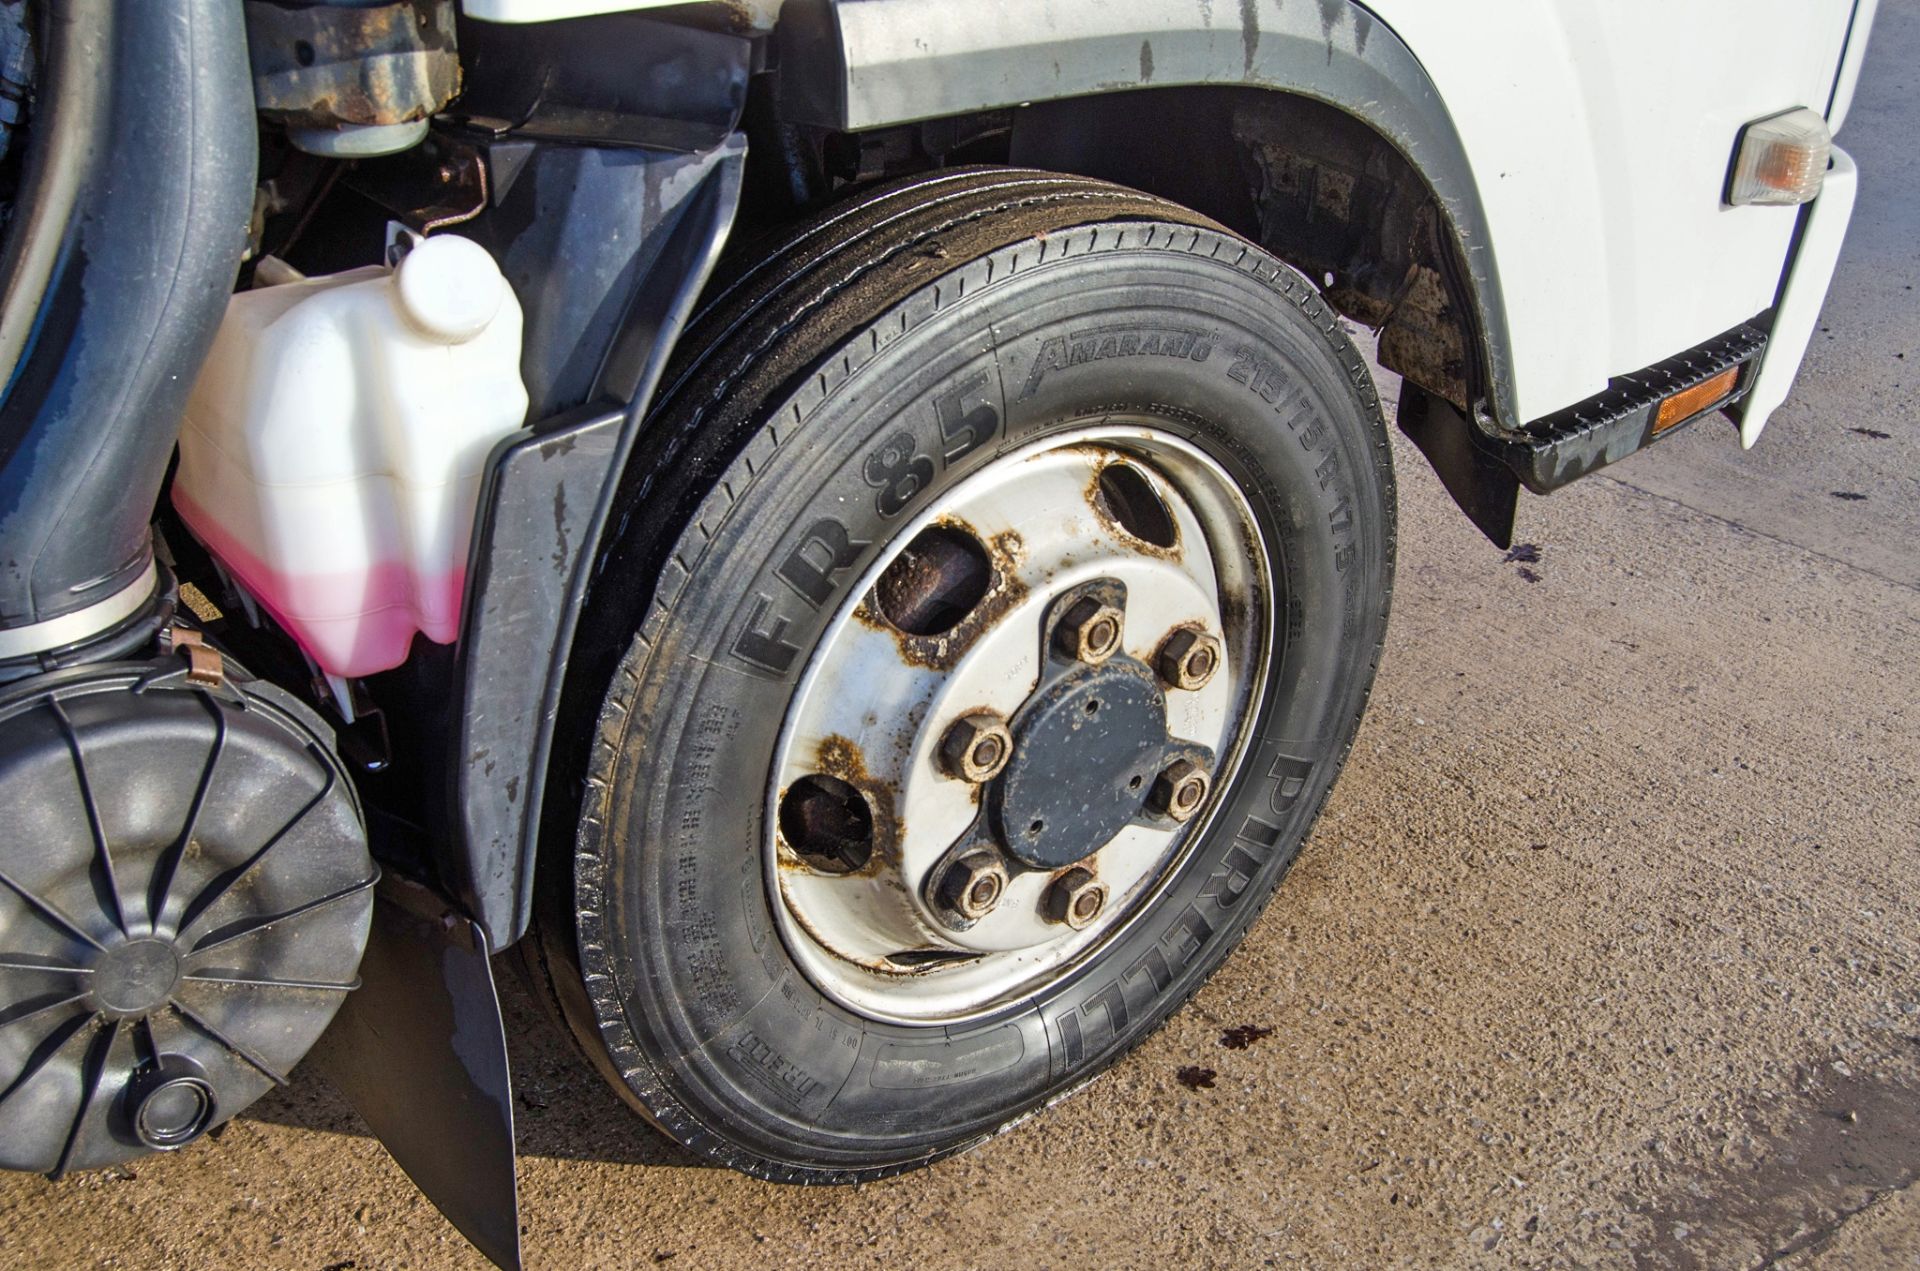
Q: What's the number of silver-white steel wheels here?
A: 1